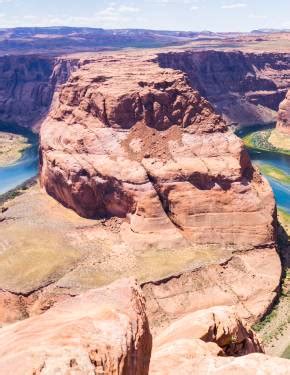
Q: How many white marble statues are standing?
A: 0